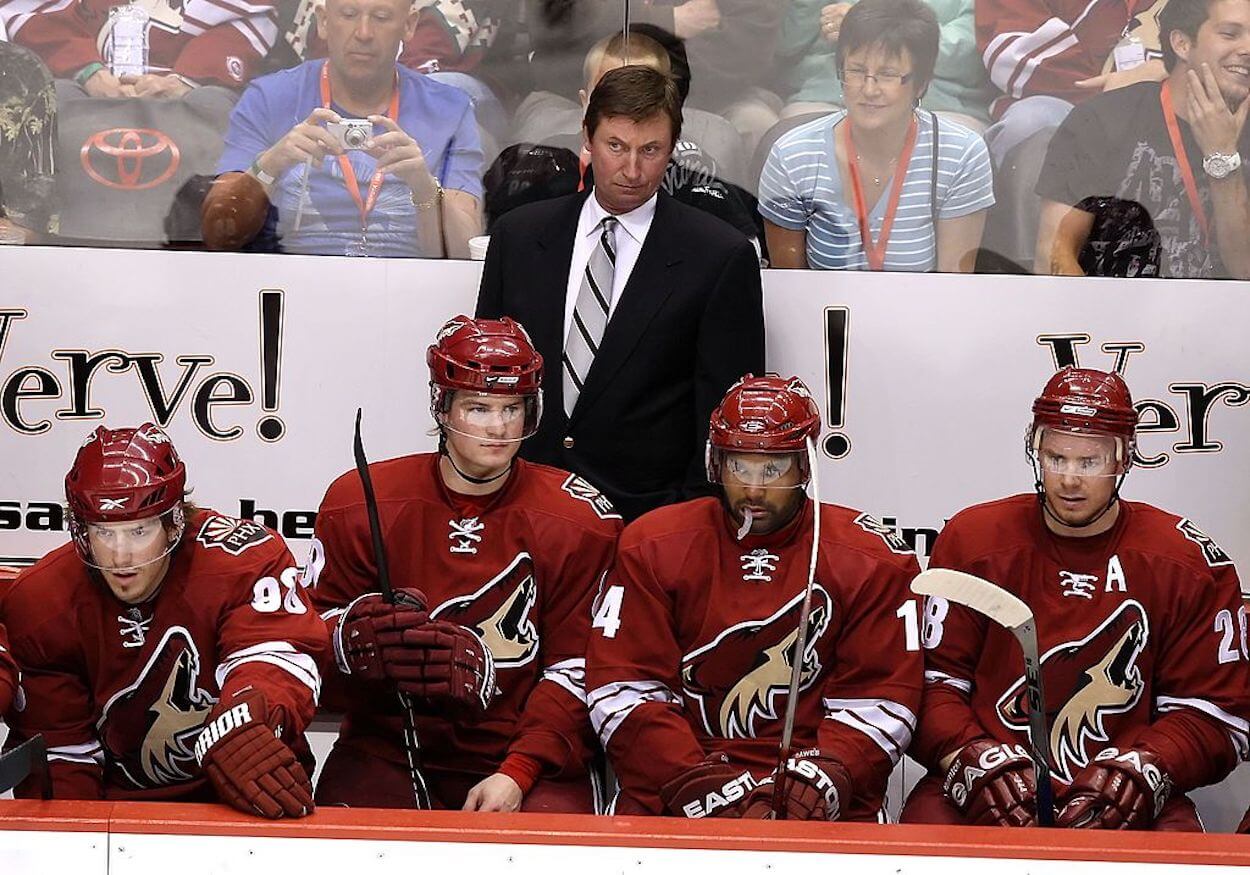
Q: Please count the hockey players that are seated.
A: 4